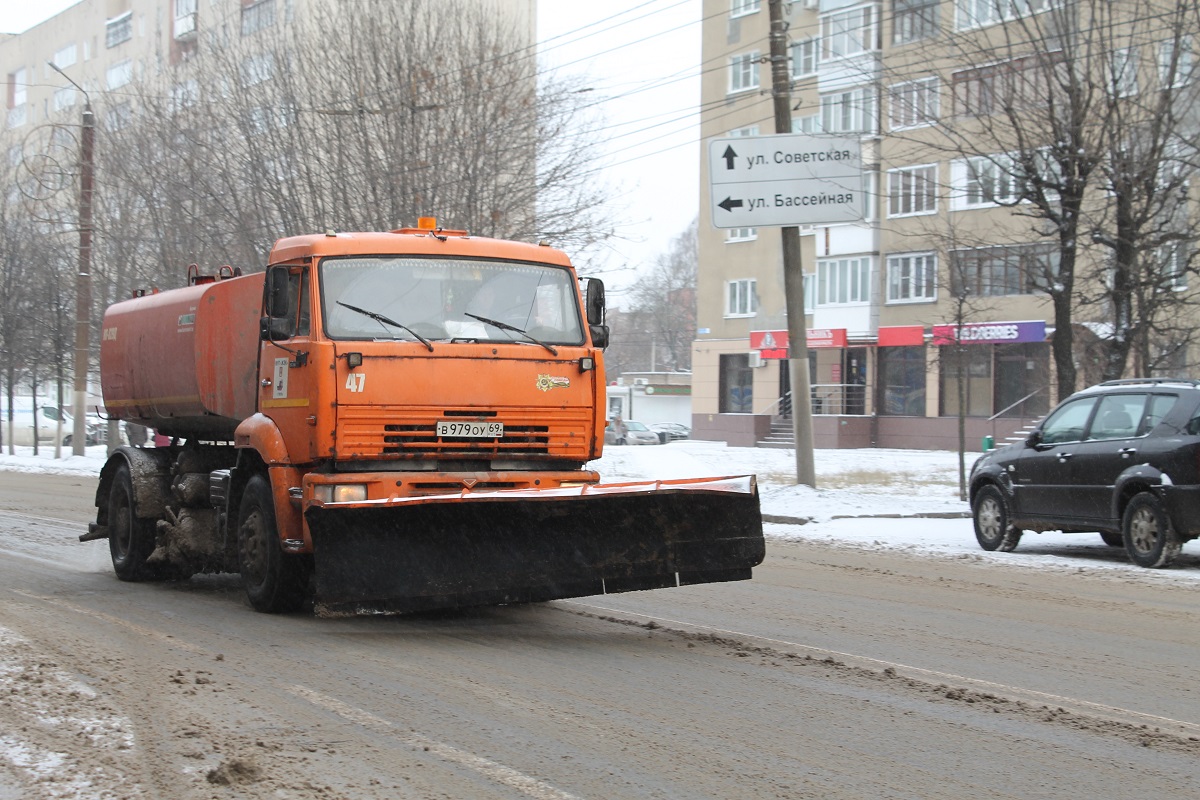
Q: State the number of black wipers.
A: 2